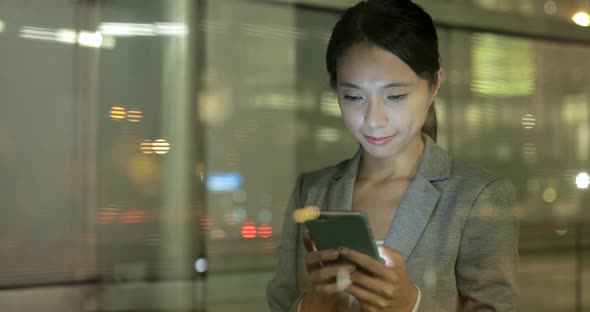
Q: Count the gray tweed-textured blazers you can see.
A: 1